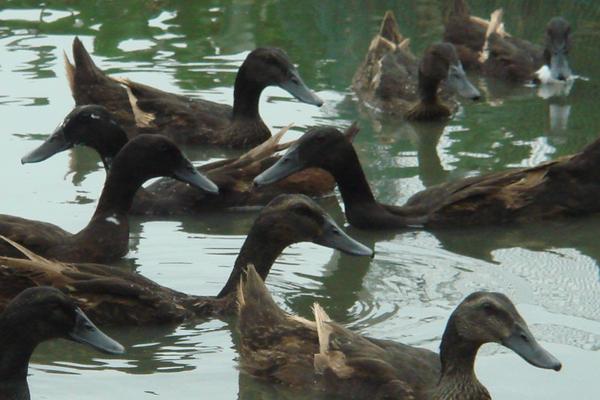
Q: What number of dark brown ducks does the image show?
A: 9